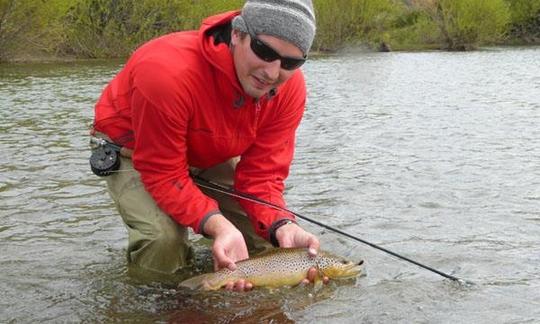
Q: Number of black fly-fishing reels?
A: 1